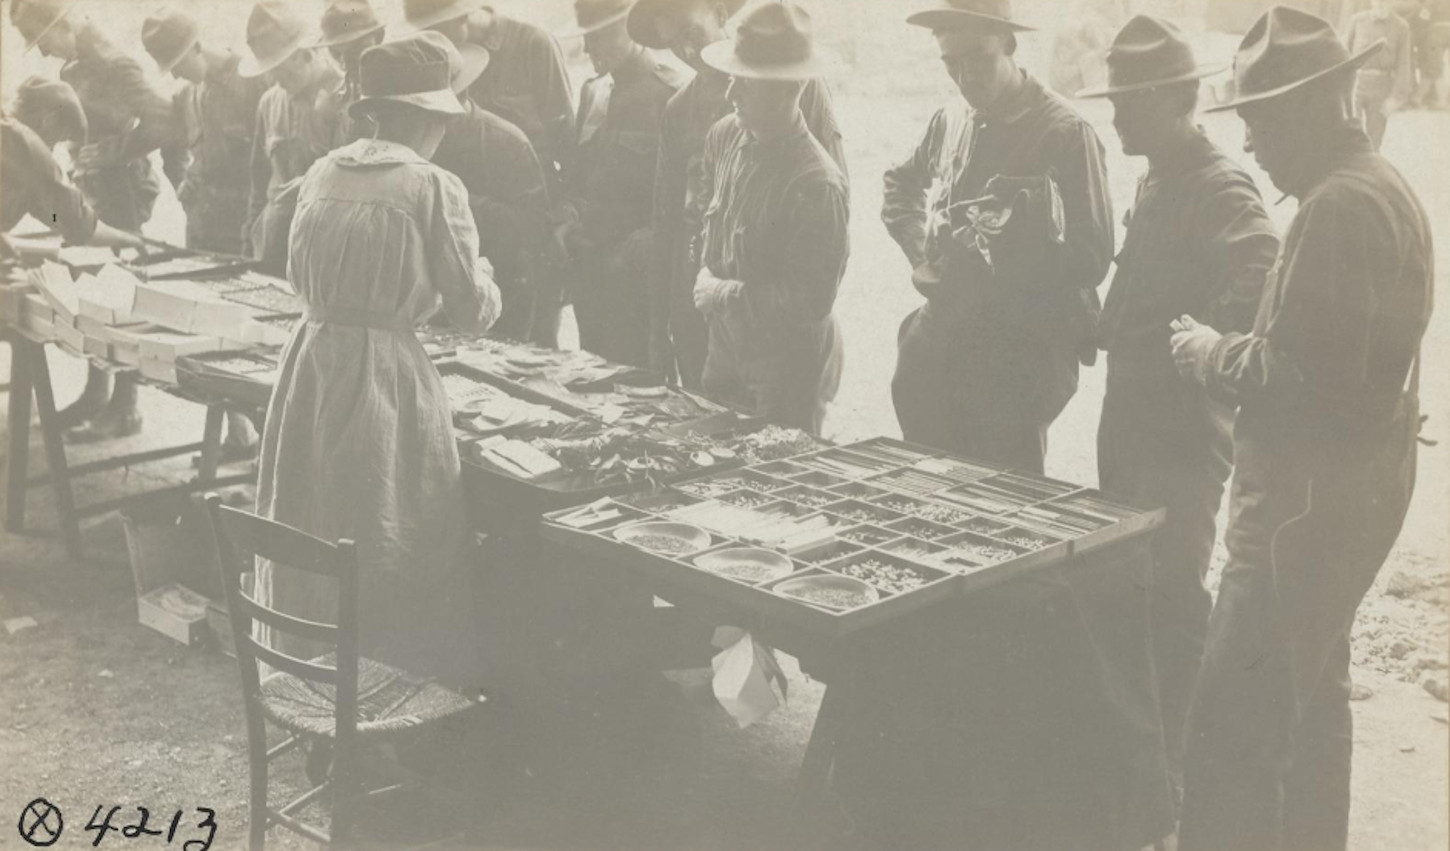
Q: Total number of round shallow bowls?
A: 3